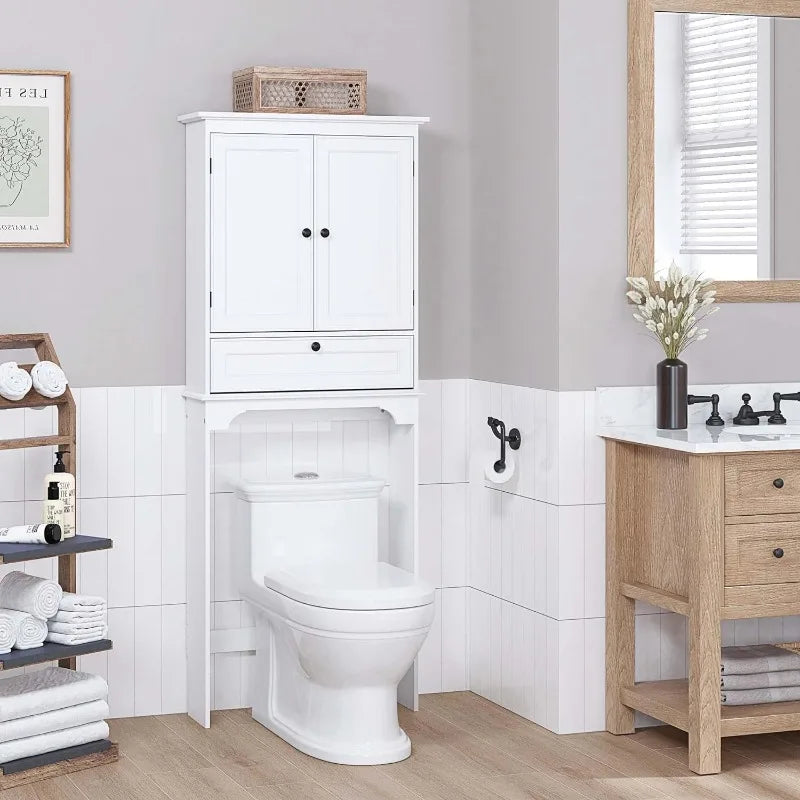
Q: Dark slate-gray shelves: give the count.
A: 3